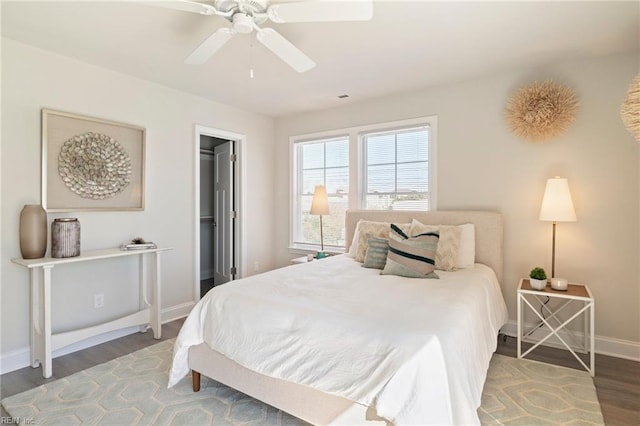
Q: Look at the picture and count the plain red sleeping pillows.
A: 0